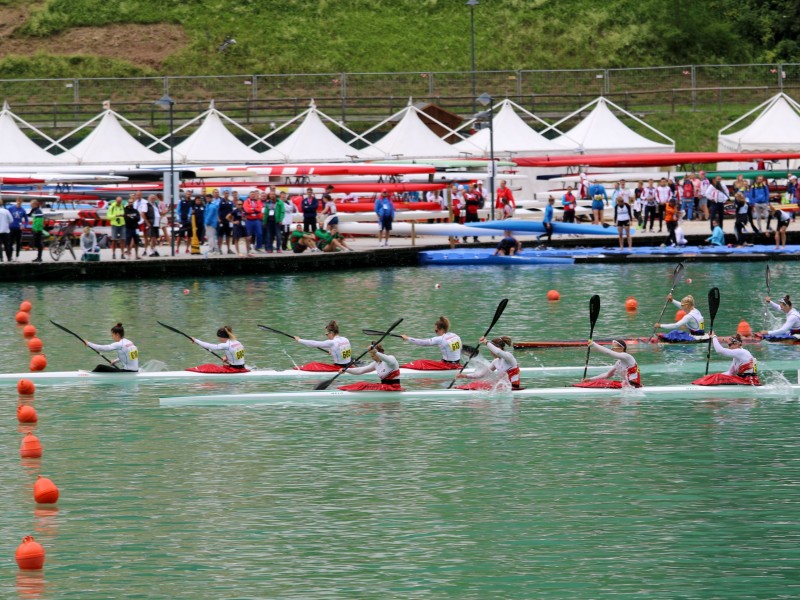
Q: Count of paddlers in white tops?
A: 10